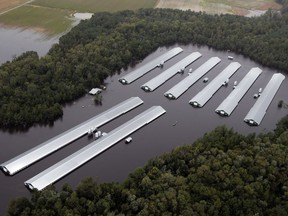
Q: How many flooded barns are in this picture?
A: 8